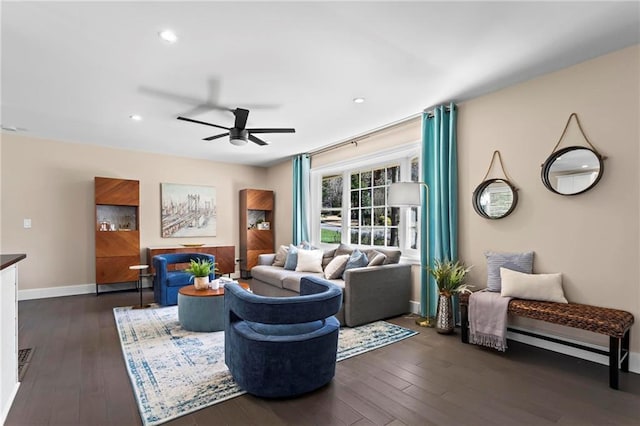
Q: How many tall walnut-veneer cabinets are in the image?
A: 2